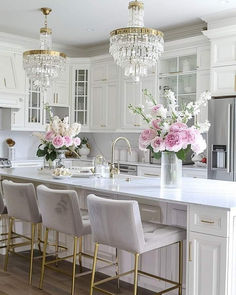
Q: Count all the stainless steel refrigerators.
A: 1